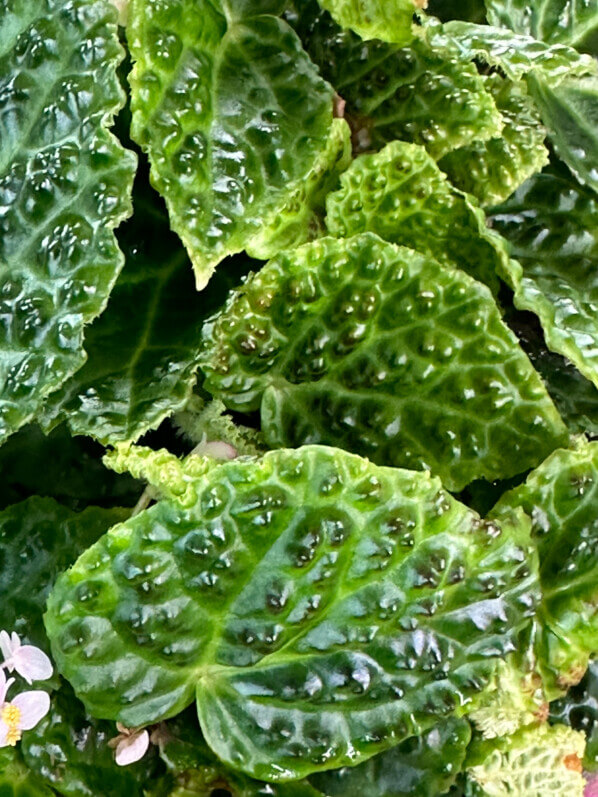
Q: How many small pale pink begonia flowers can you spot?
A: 3